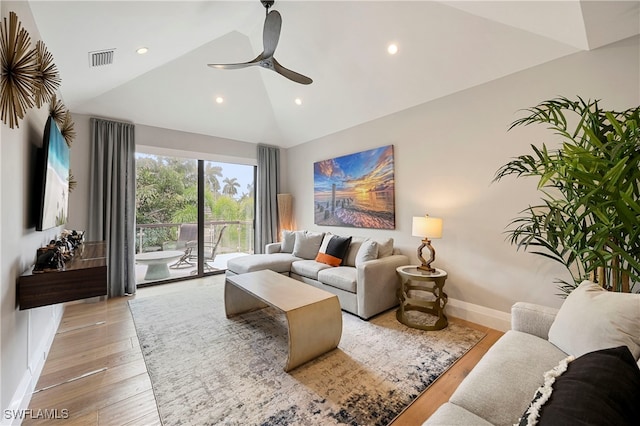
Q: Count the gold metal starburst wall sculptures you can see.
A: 5